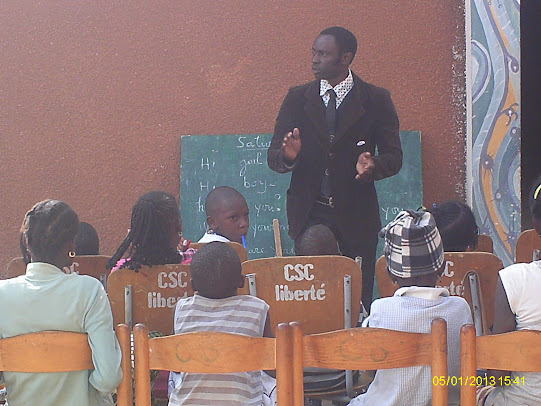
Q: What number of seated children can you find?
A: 9